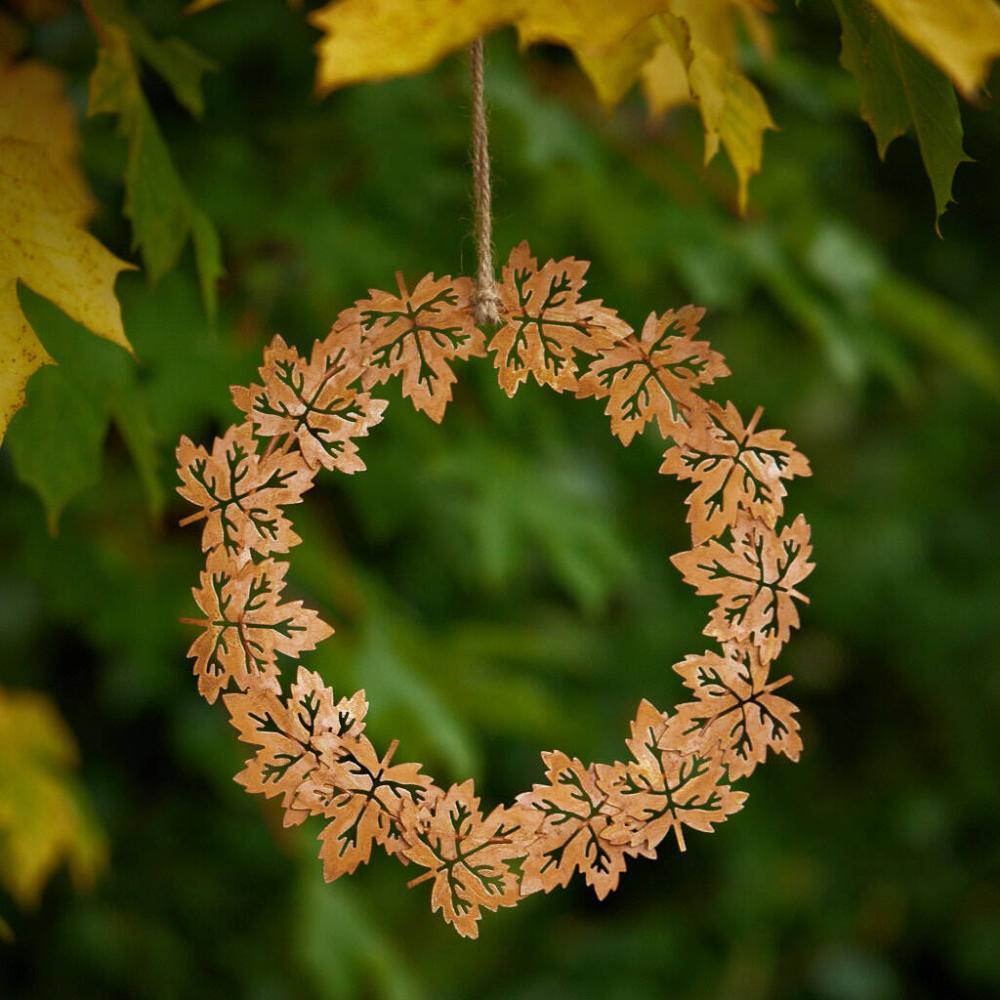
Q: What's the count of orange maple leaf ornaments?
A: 14